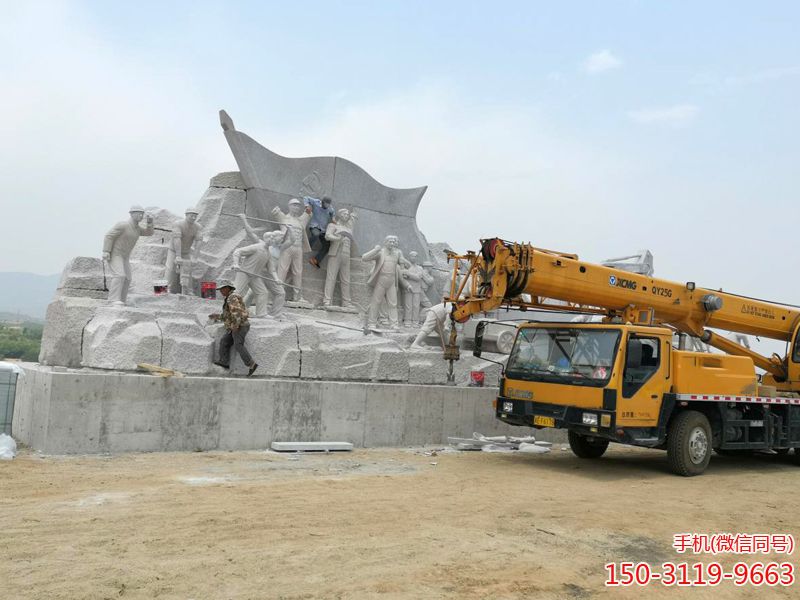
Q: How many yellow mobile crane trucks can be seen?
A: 1